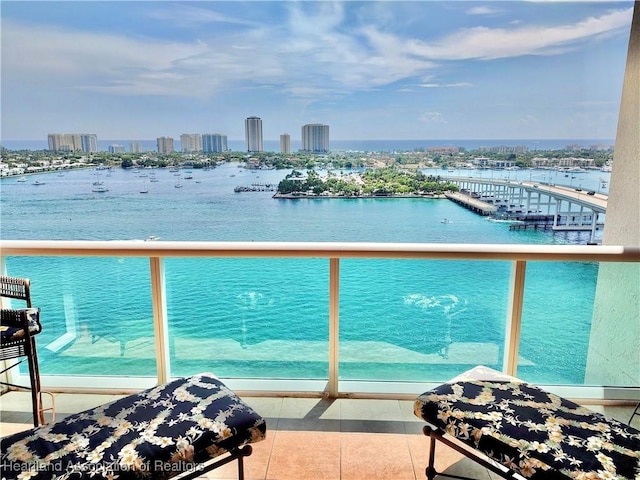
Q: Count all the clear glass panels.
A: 4